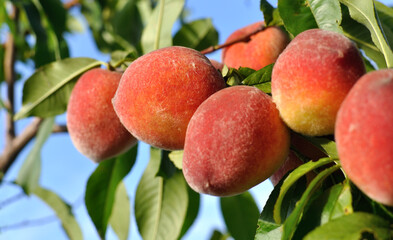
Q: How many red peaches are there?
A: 6